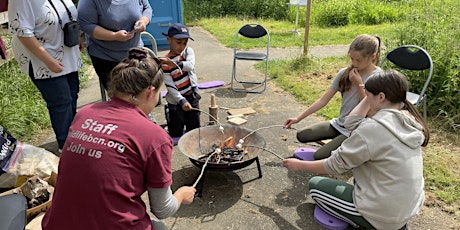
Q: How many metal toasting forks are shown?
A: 0